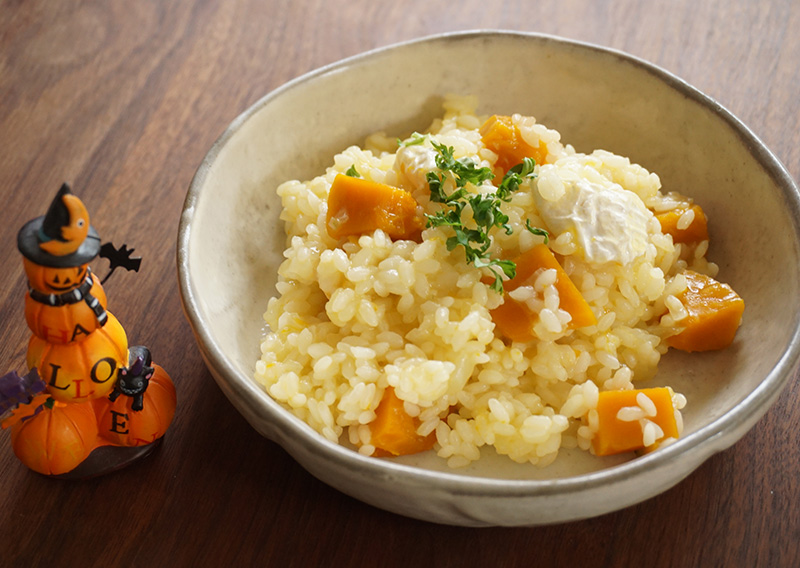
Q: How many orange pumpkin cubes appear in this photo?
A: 7